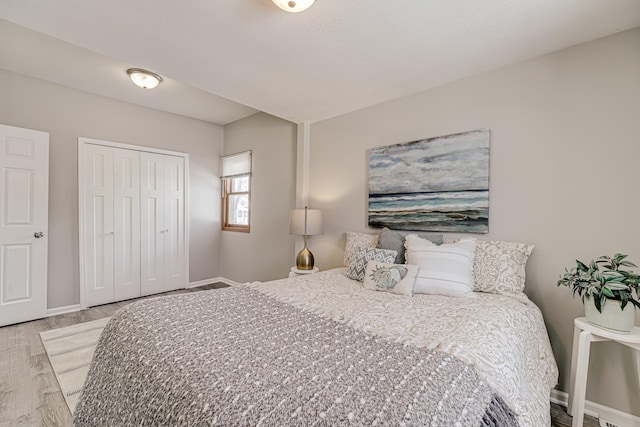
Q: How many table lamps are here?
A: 1